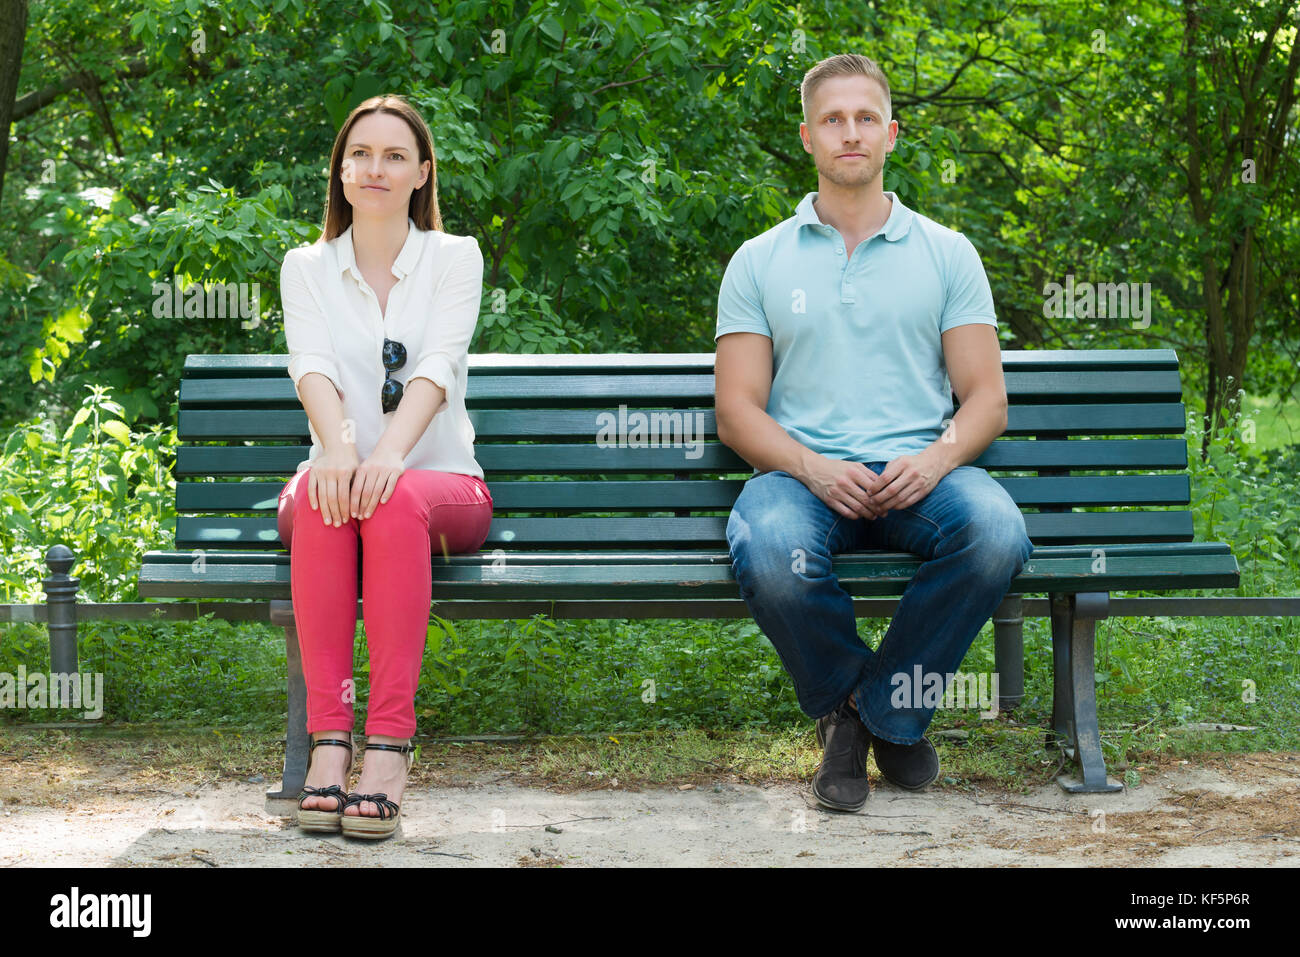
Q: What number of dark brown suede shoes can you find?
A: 2